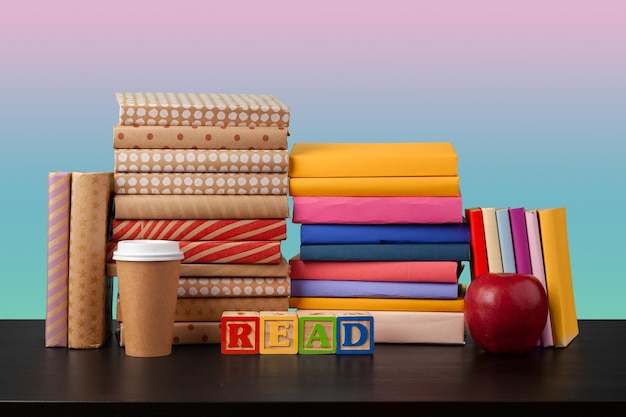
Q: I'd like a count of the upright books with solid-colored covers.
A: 6